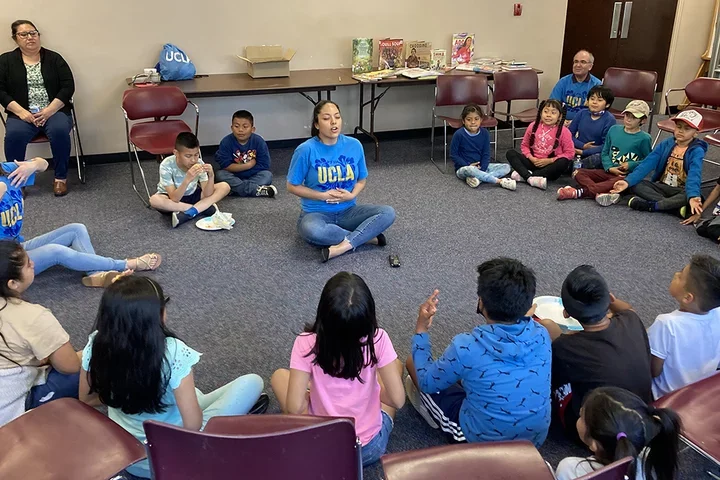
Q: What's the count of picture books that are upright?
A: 5